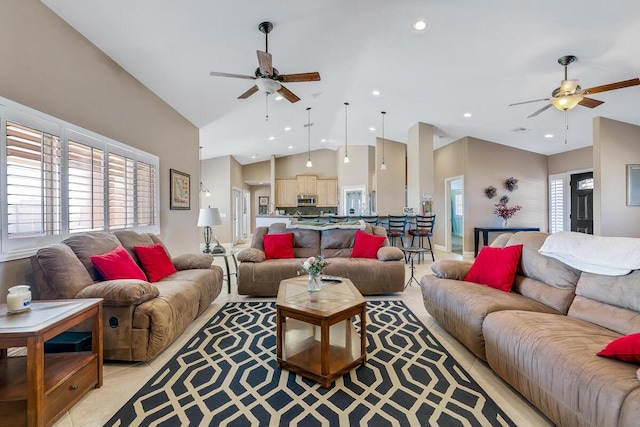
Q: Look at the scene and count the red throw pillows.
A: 6